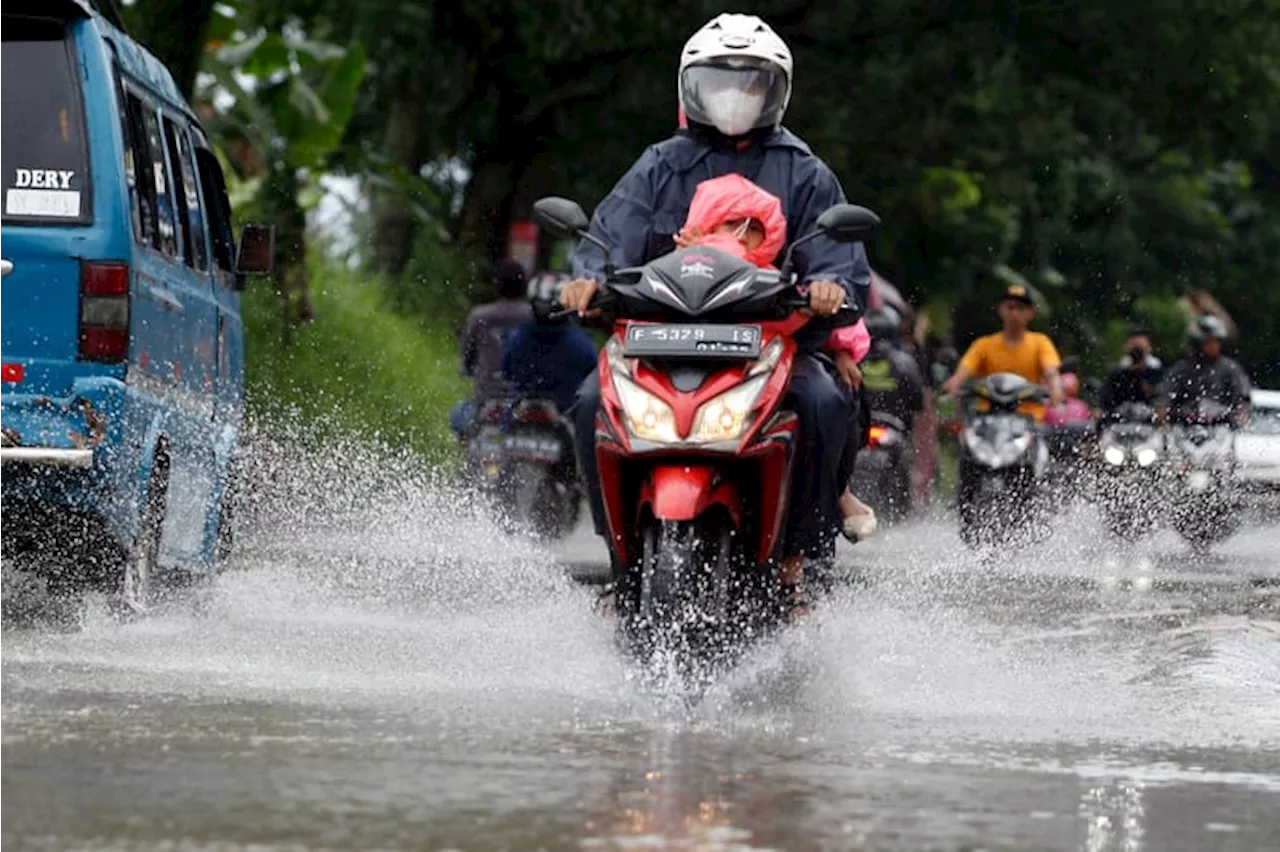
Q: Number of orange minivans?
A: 0